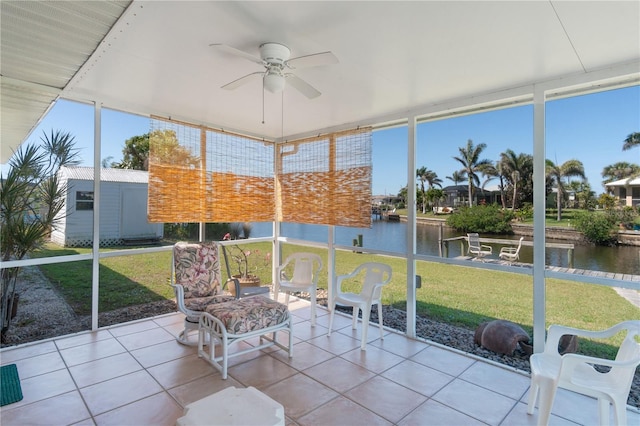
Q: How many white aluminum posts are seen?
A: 6